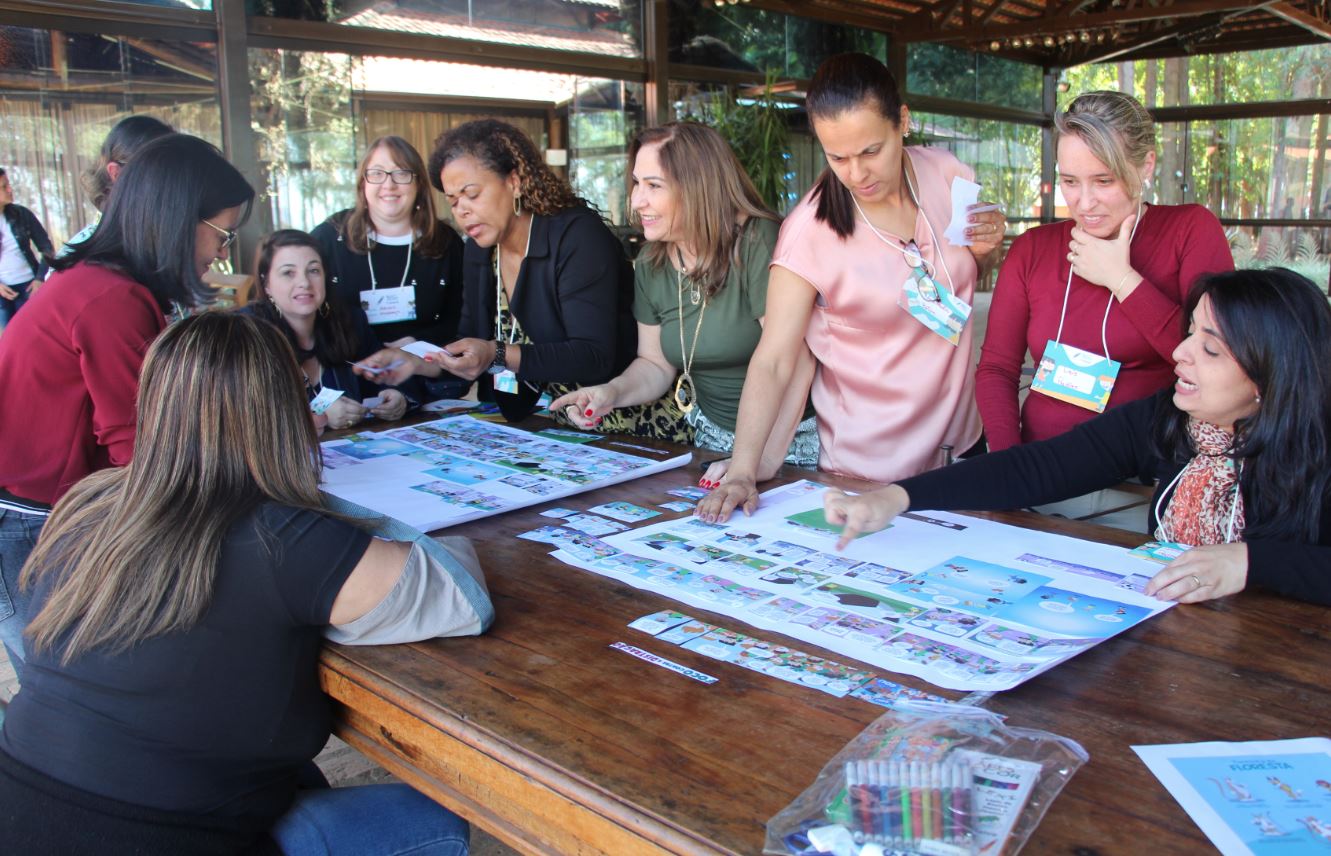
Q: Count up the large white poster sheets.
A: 2